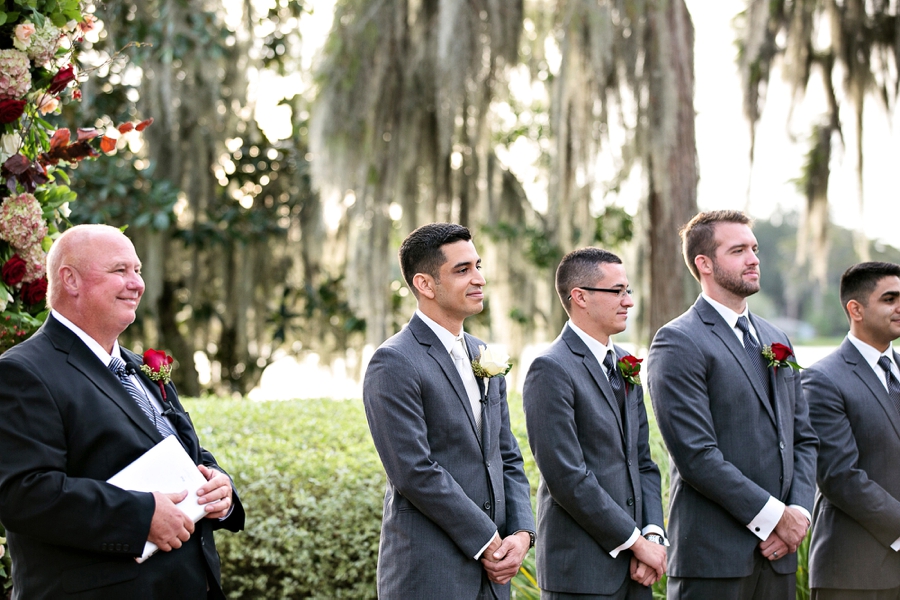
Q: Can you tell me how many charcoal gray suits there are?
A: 4